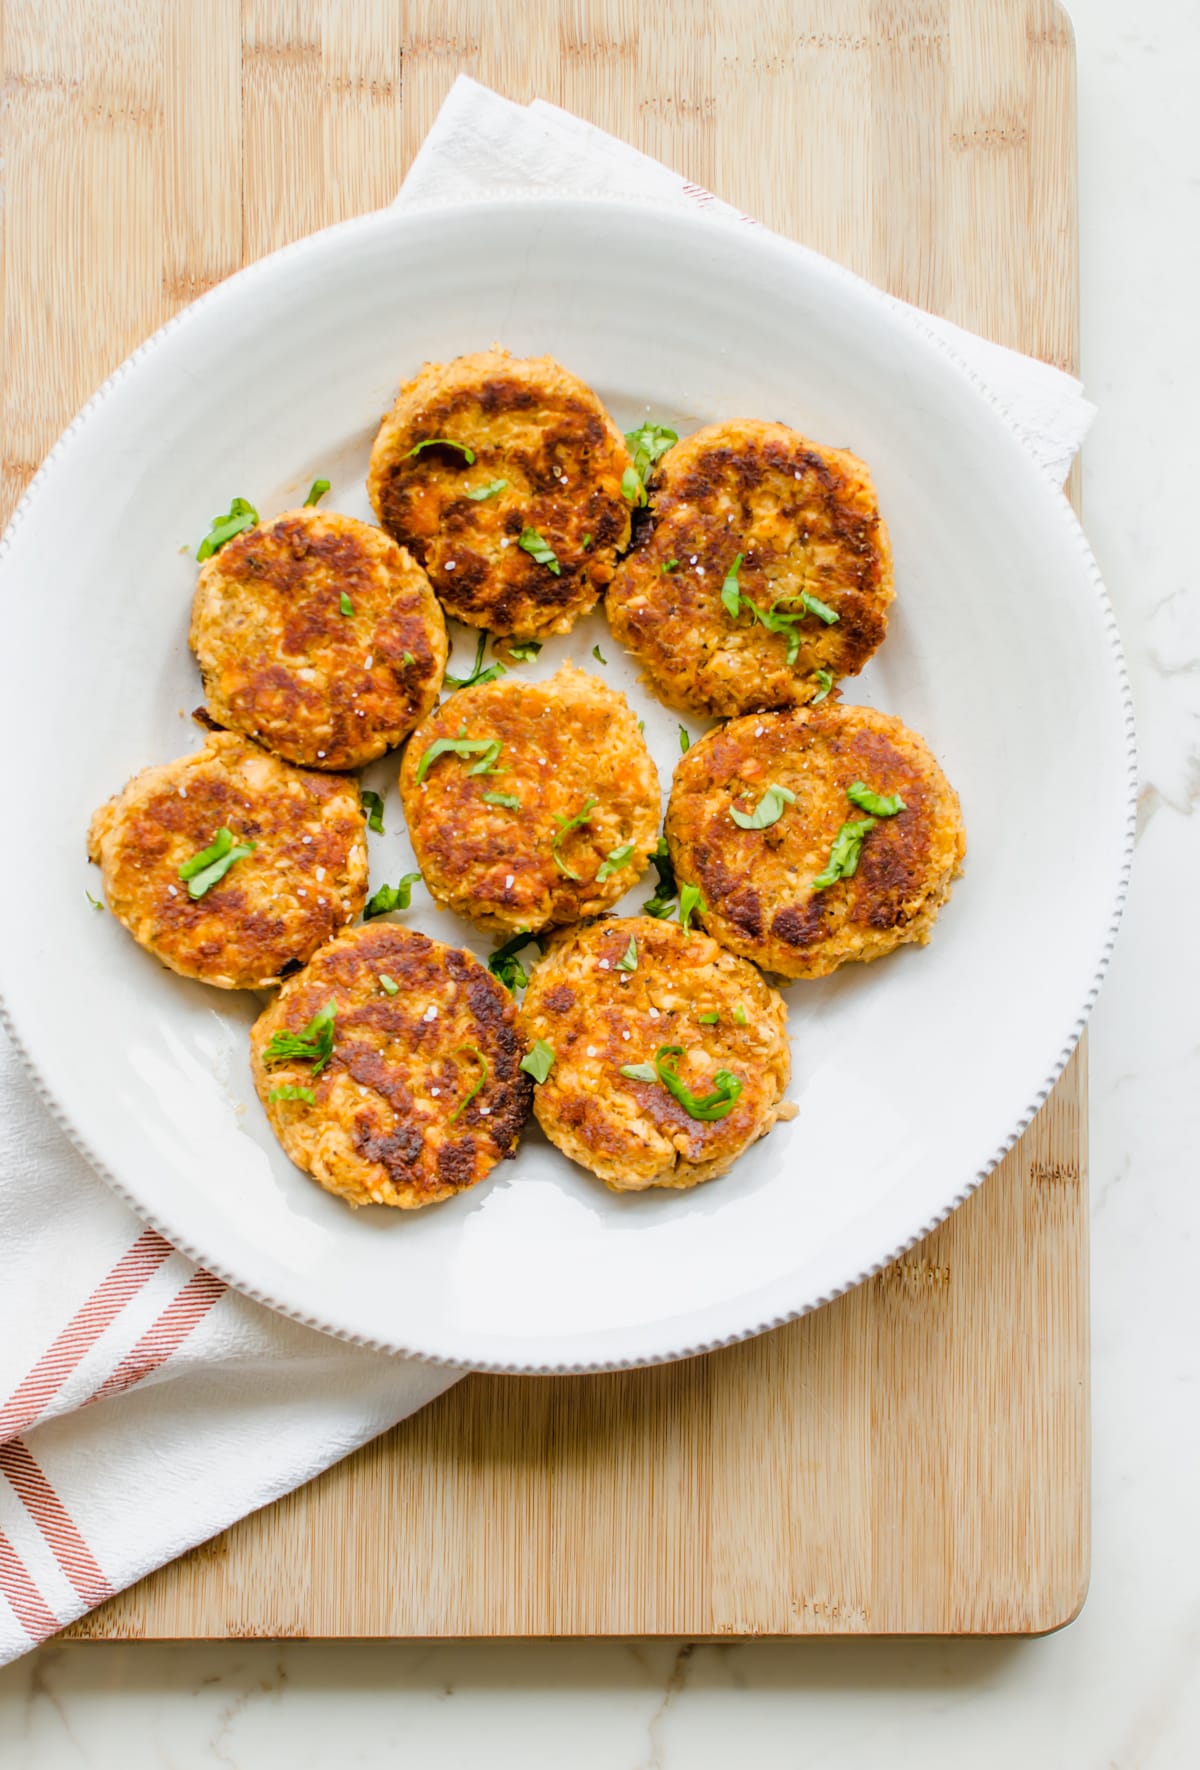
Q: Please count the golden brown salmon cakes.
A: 8